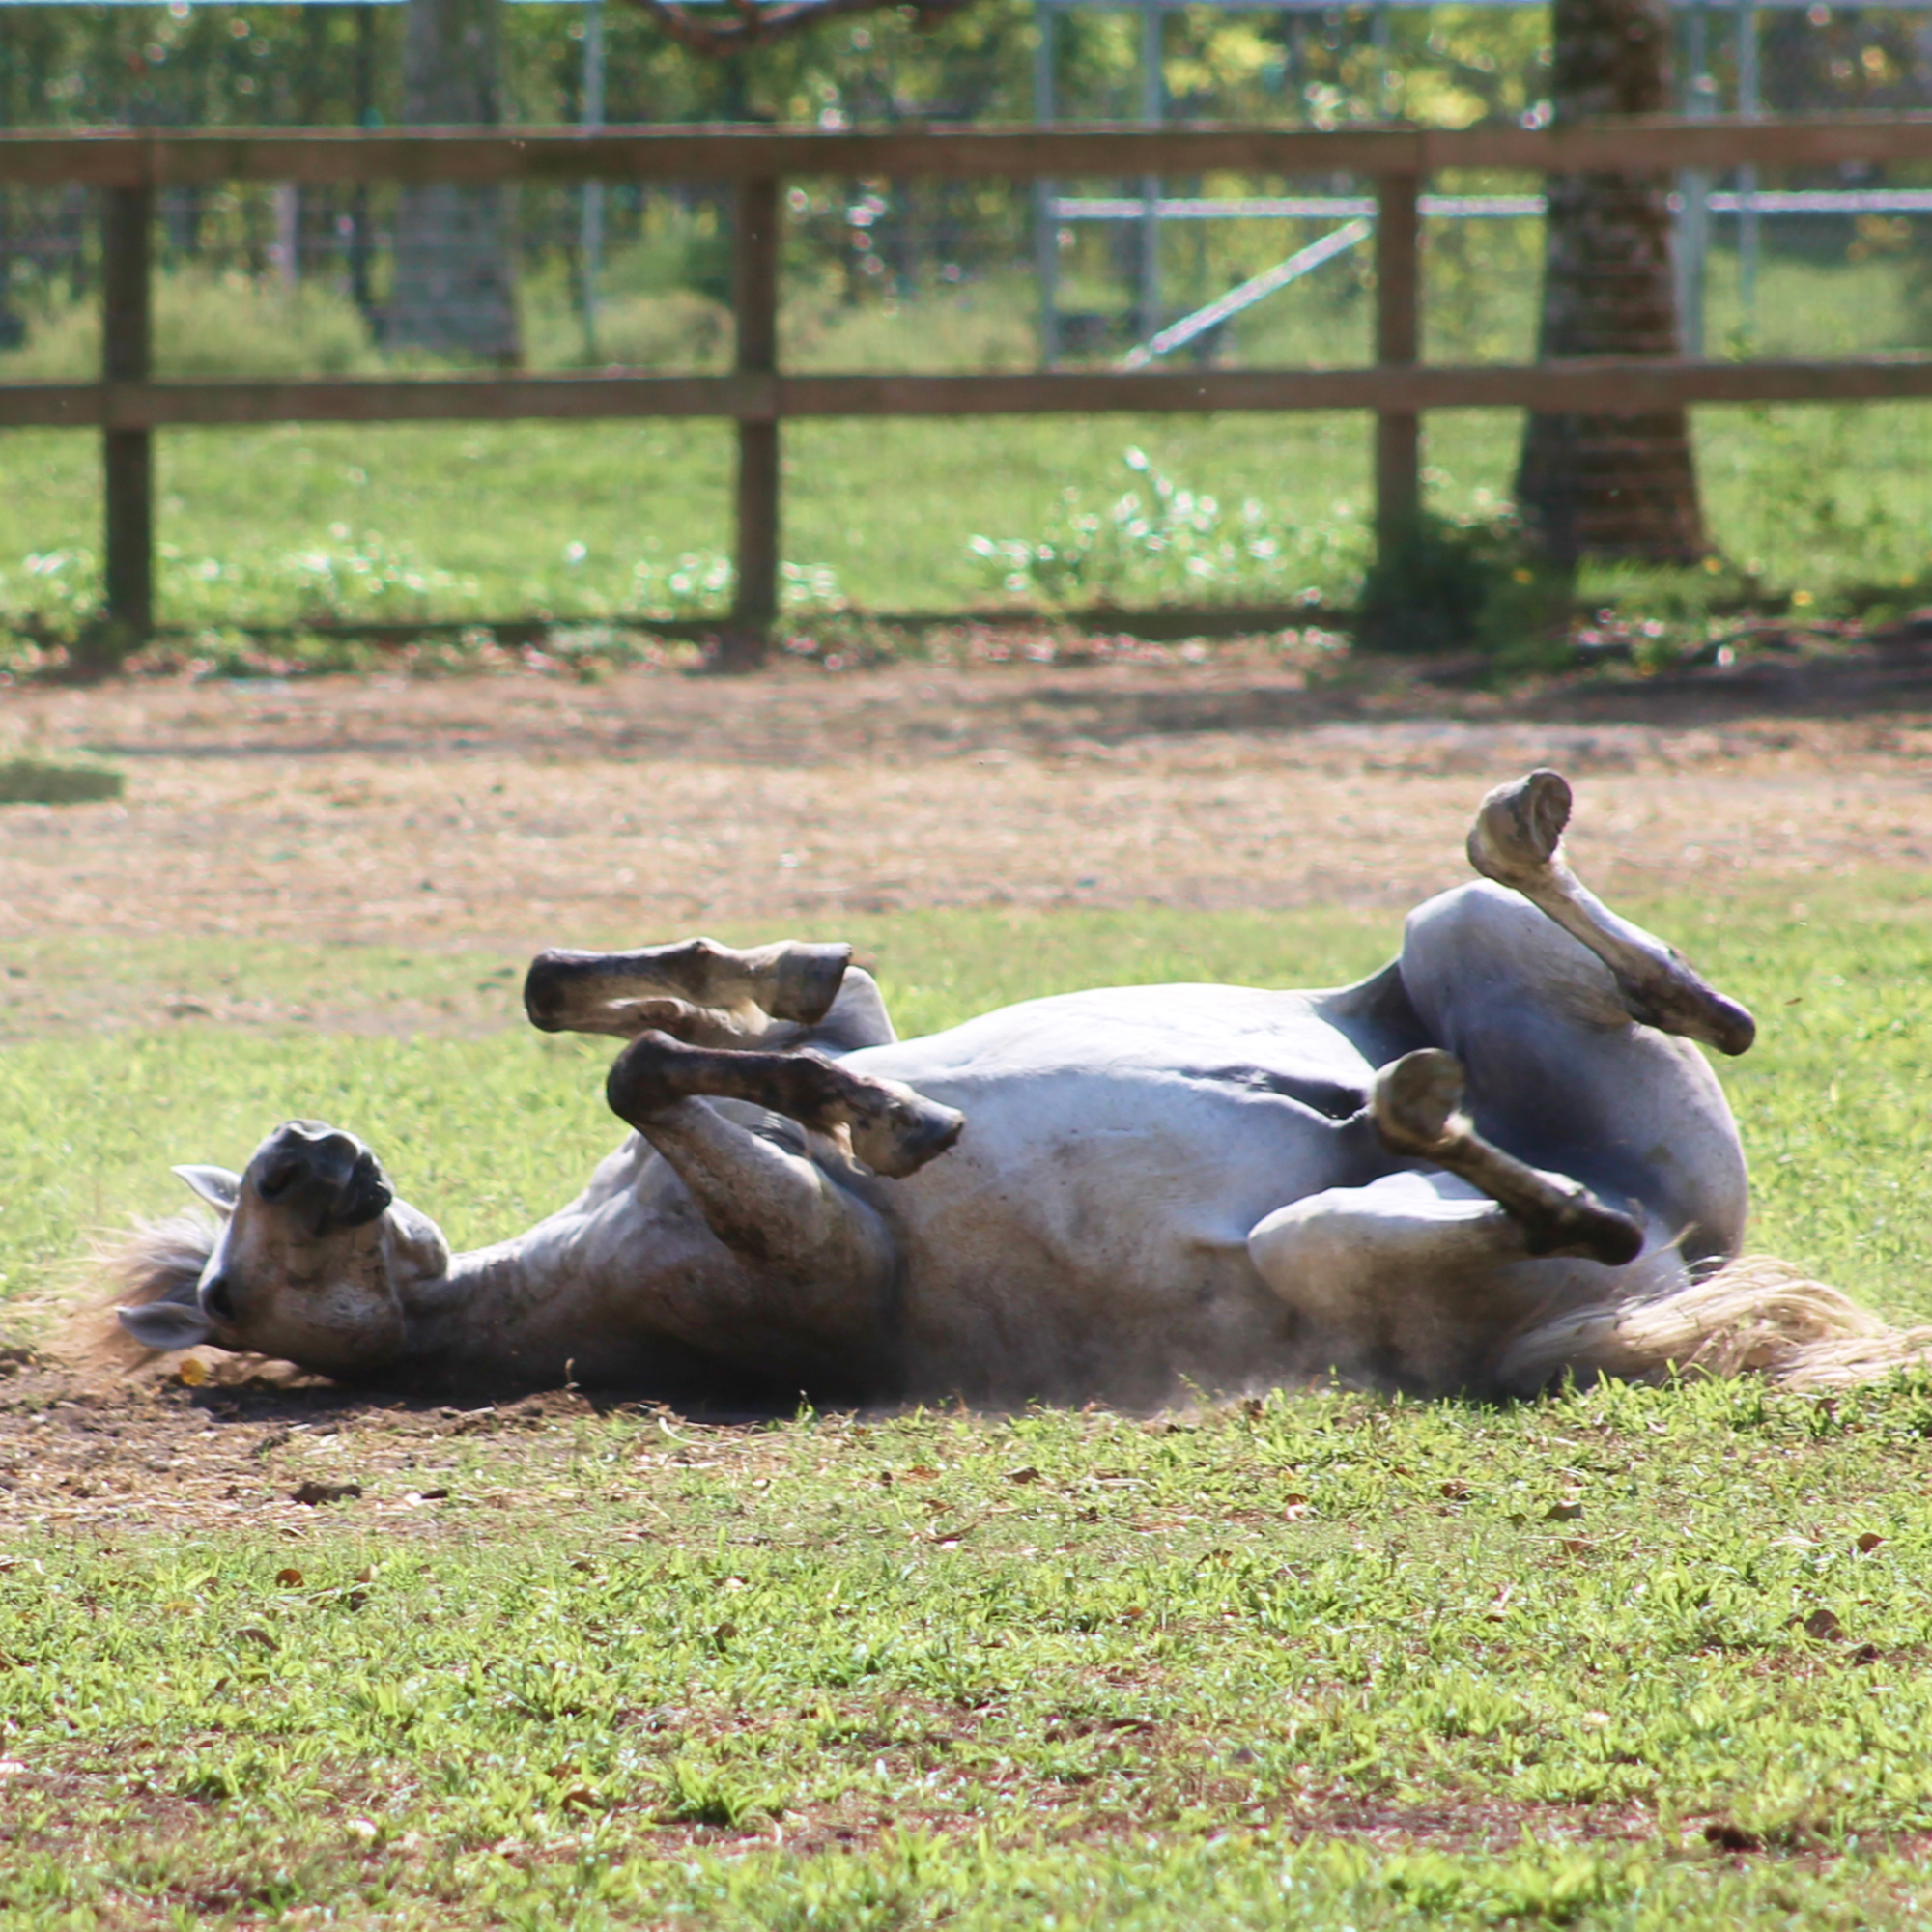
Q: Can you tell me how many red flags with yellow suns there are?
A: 0